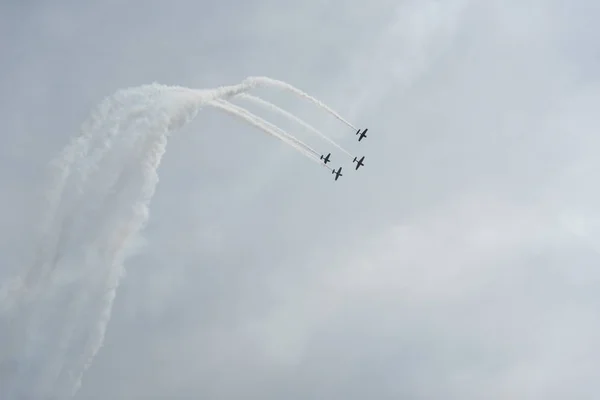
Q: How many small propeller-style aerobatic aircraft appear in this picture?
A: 4